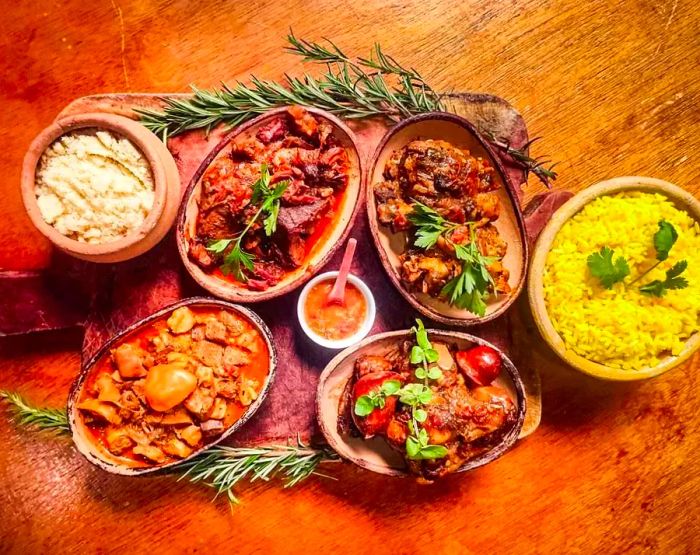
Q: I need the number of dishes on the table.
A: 7